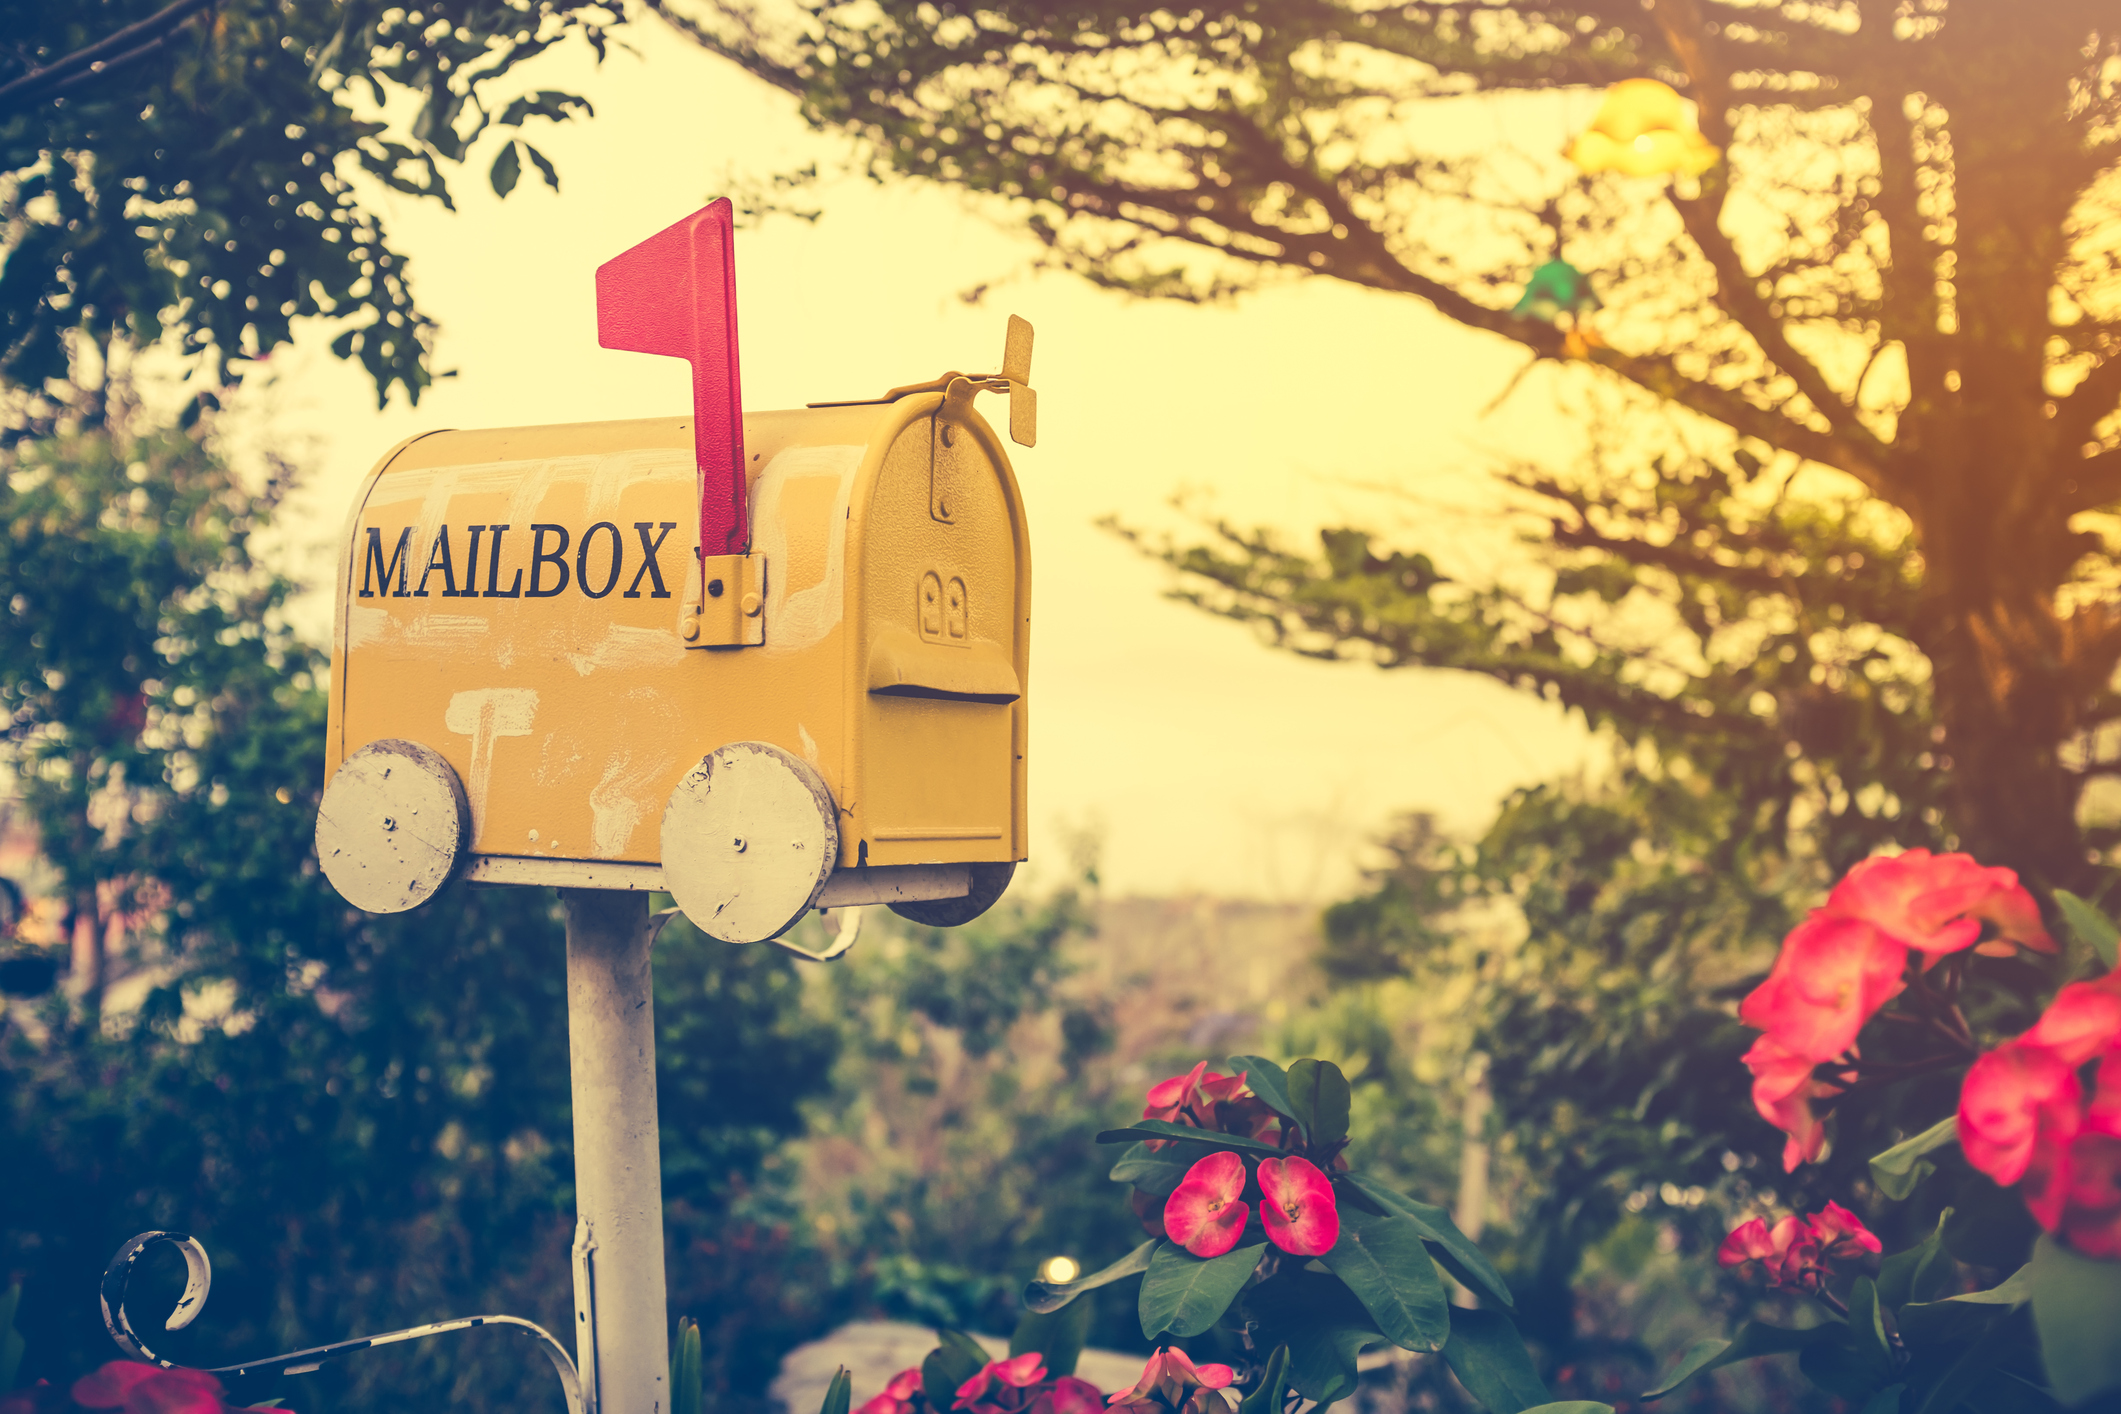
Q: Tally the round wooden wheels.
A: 3